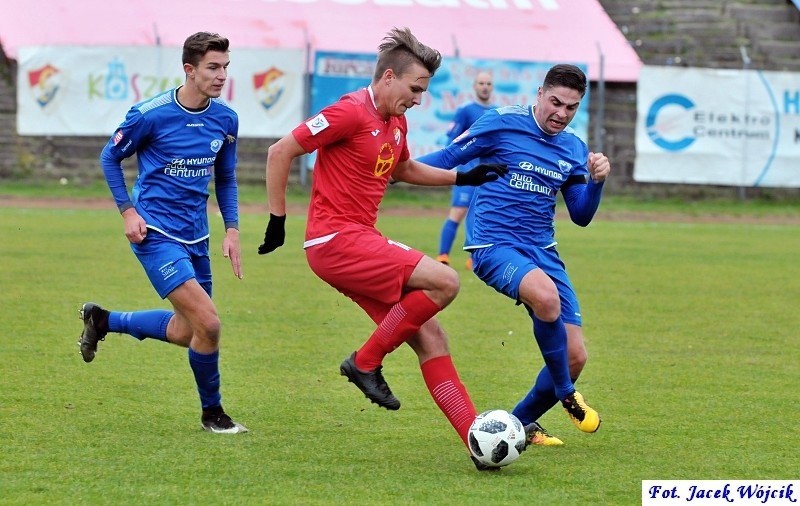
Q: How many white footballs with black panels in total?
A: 1